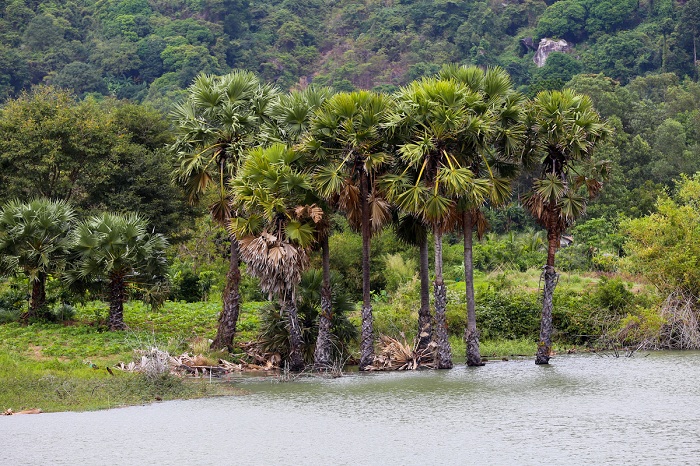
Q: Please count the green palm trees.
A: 10